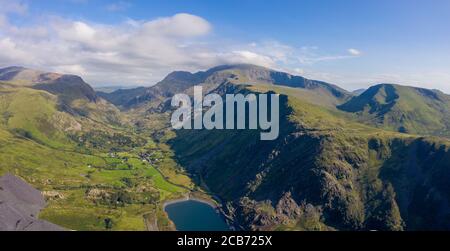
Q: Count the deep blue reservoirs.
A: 1